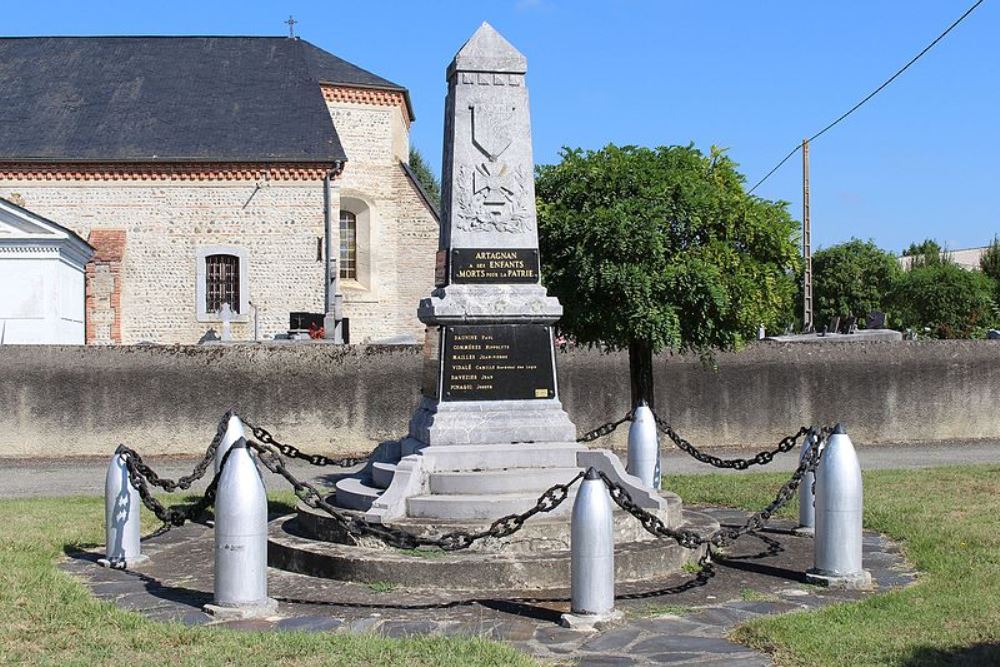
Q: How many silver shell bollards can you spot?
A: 7